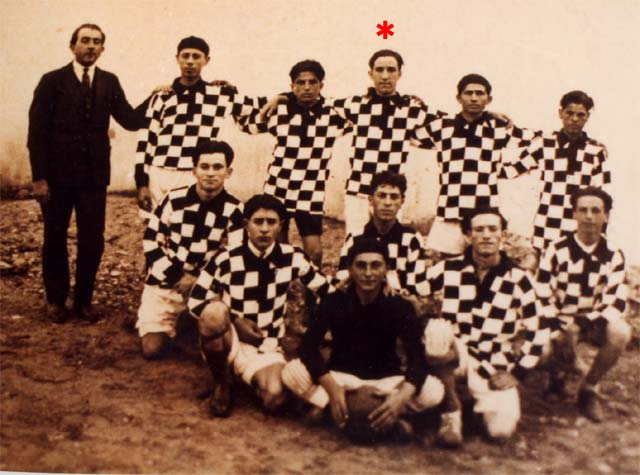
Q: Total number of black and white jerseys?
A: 10